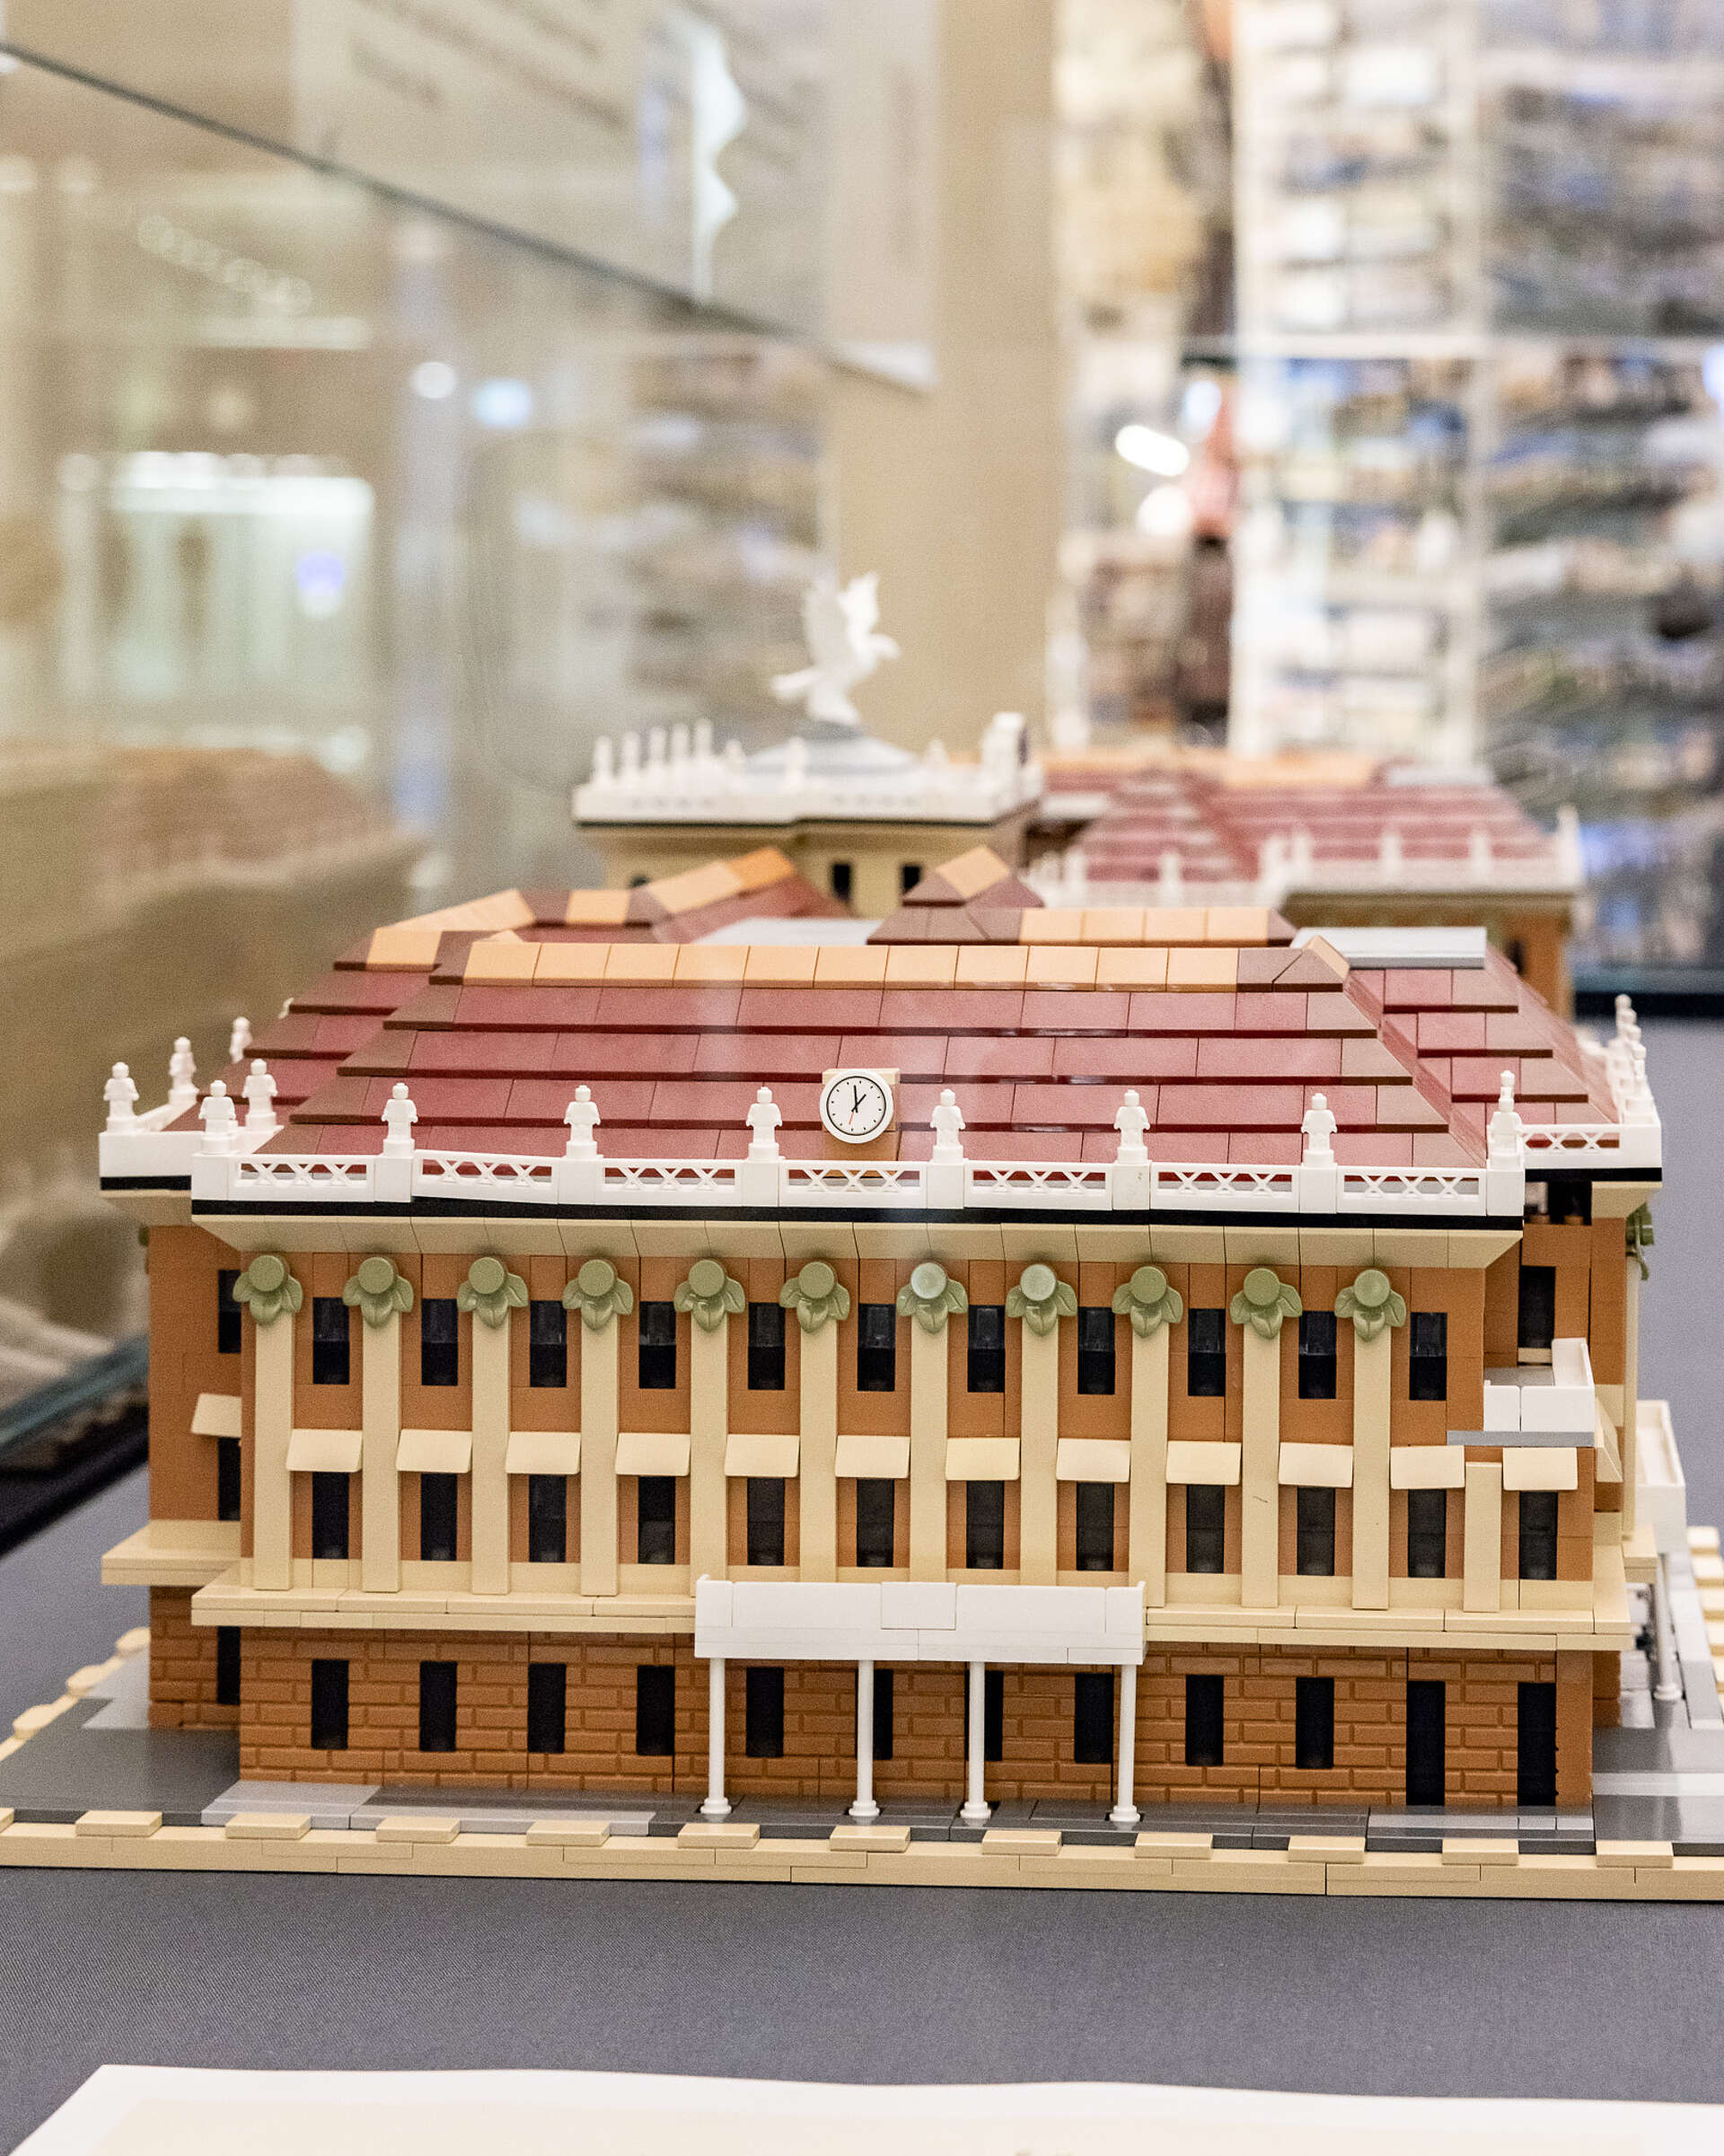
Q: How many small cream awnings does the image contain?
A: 13